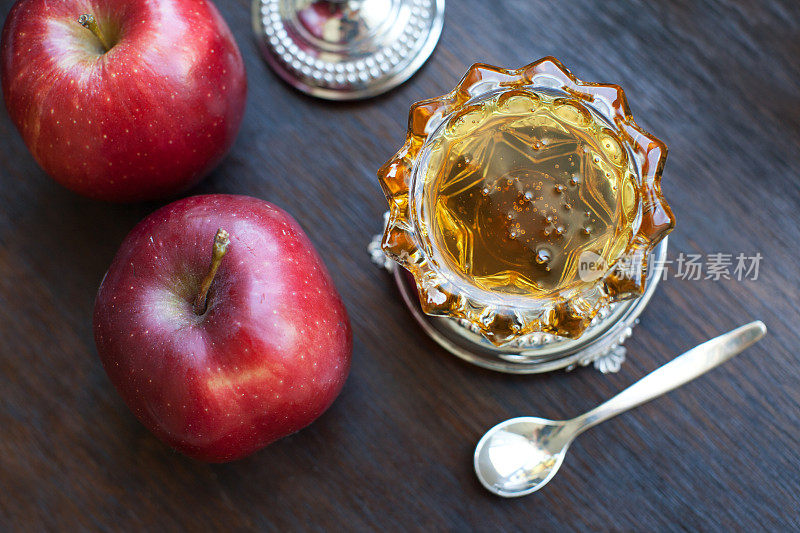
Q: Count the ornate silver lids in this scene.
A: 1